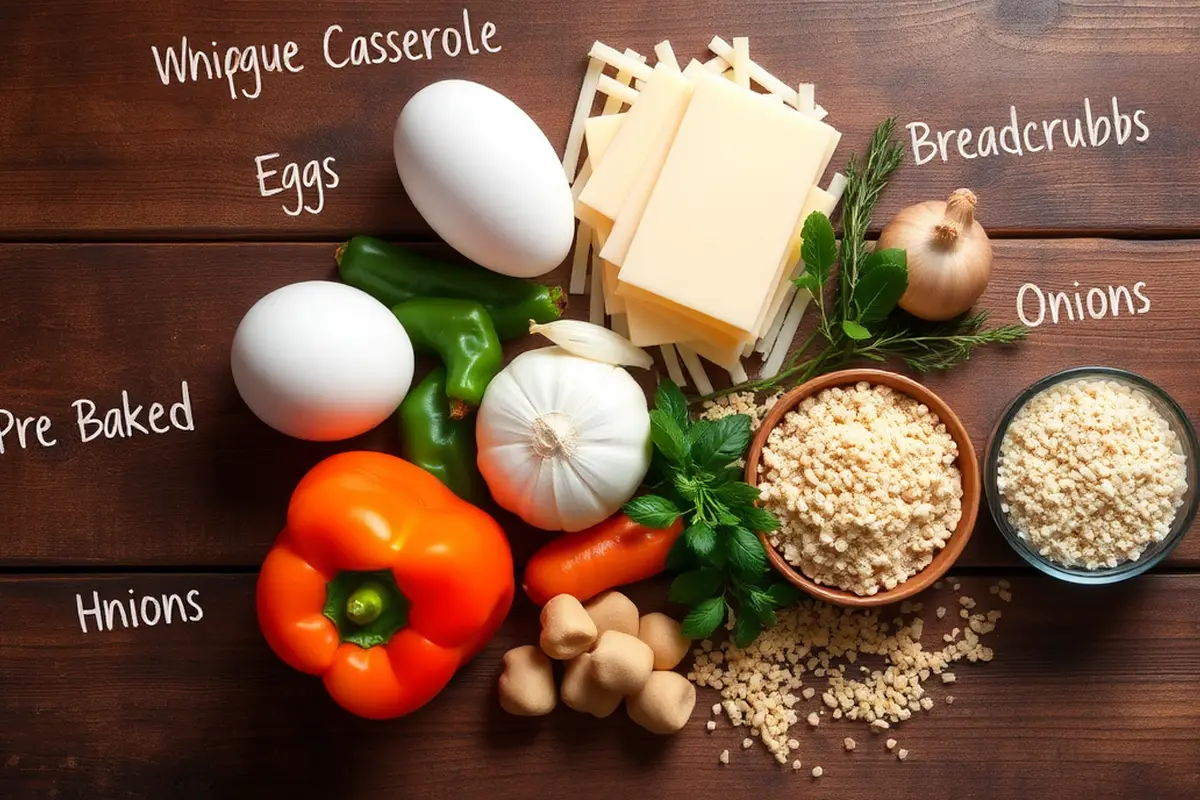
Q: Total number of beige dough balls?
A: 7